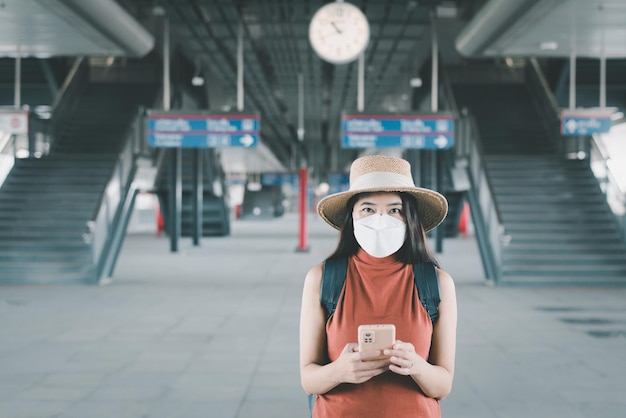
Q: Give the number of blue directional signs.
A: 3